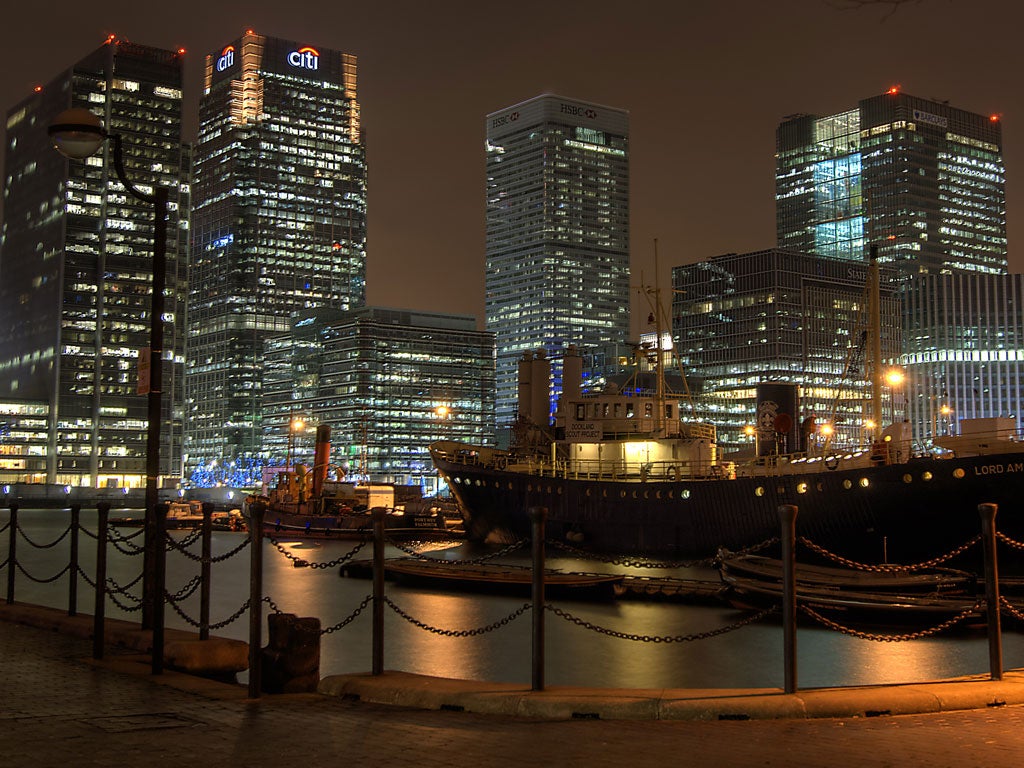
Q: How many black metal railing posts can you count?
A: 10